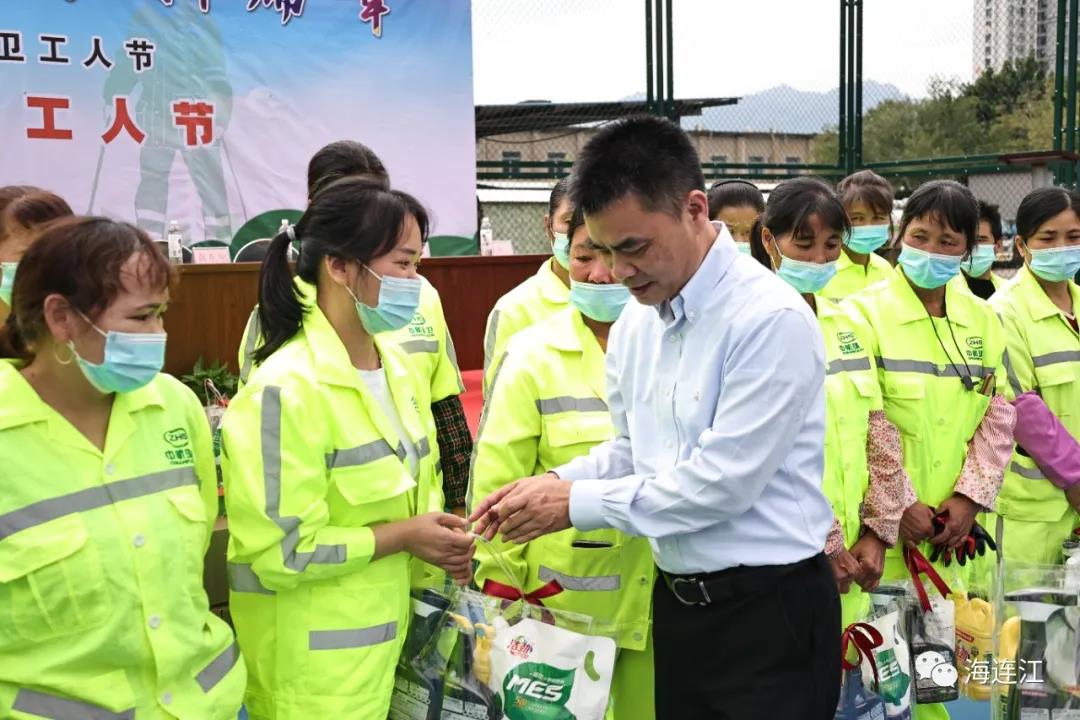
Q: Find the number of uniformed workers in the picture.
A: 12